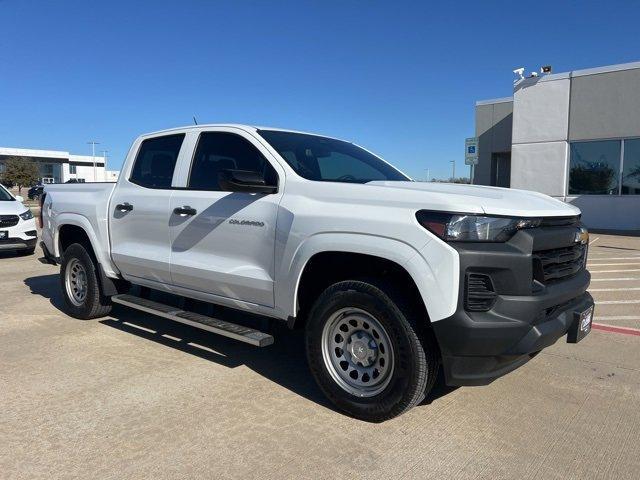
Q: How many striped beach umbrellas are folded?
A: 0